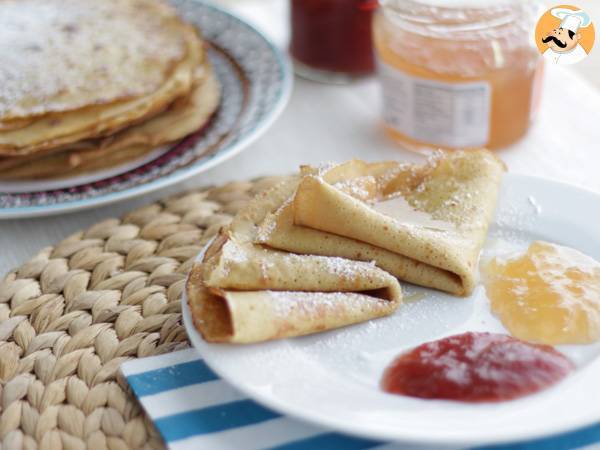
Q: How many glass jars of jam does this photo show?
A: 2